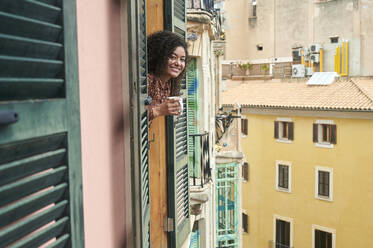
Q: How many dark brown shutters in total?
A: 7